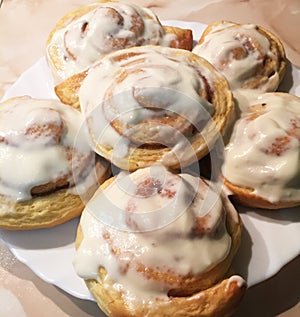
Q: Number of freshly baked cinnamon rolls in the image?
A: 6